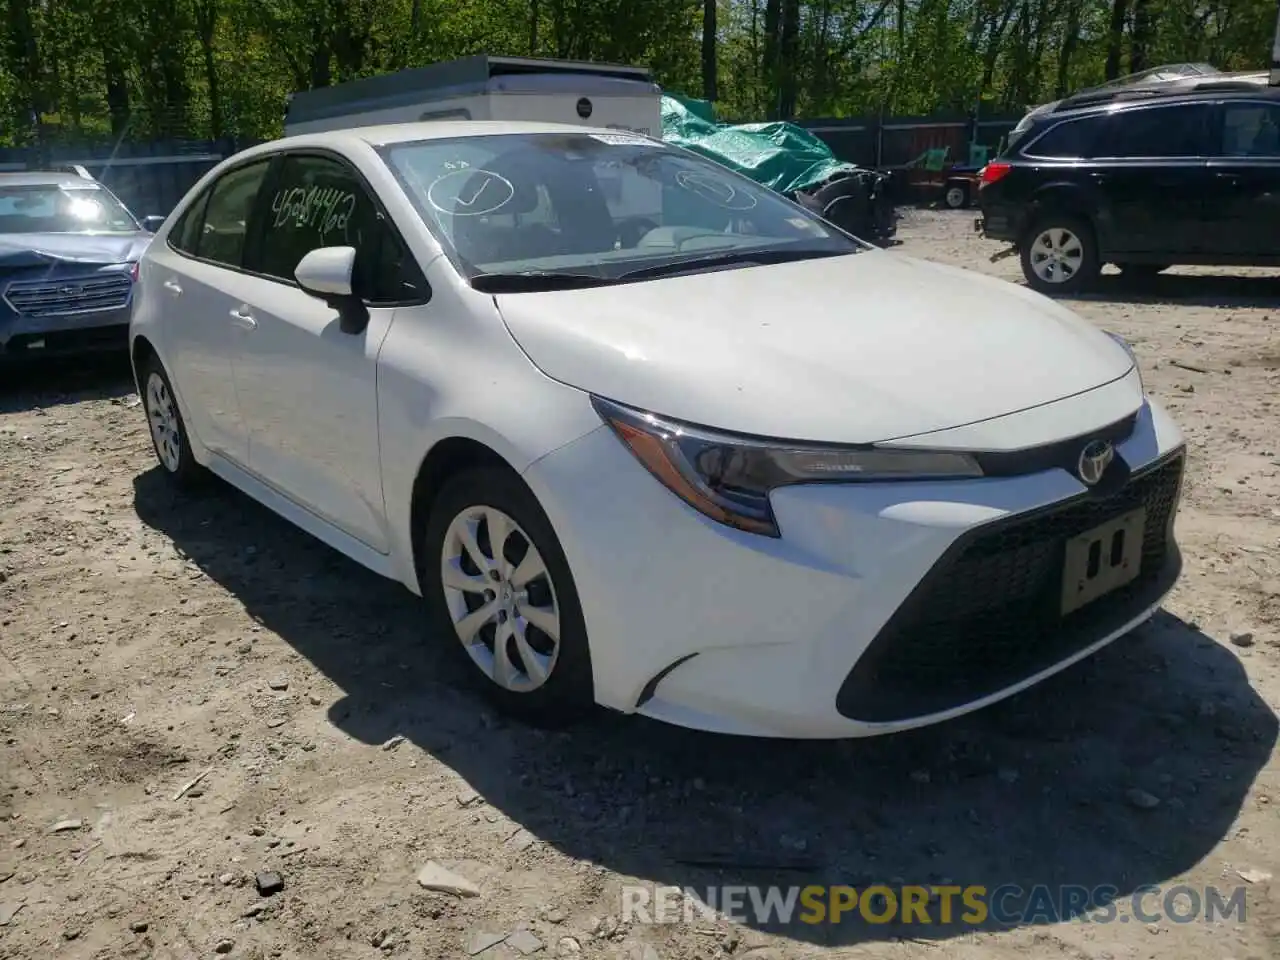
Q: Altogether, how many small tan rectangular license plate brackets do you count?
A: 1